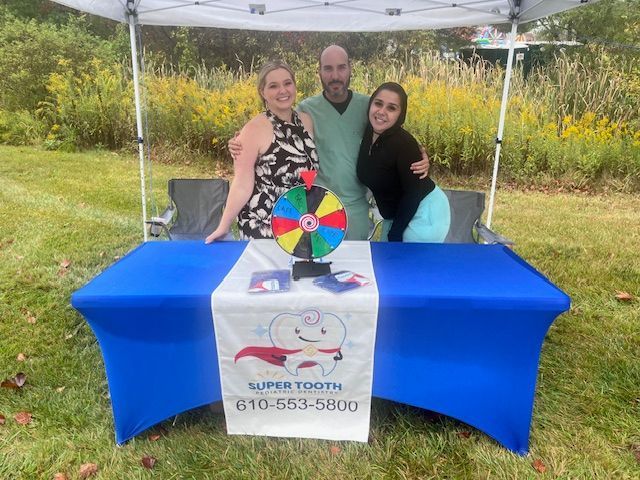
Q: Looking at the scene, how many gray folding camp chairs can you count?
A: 2